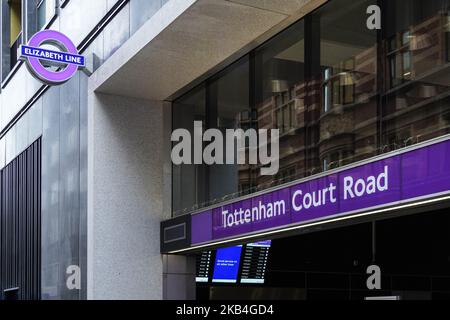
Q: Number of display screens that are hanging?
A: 3